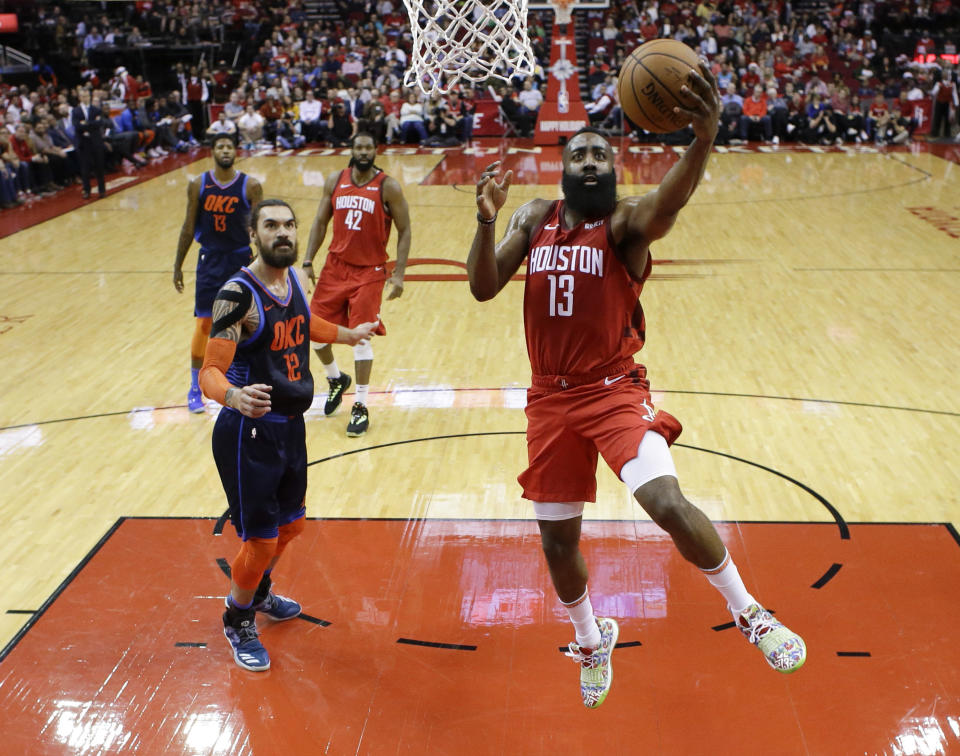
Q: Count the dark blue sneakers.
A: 2